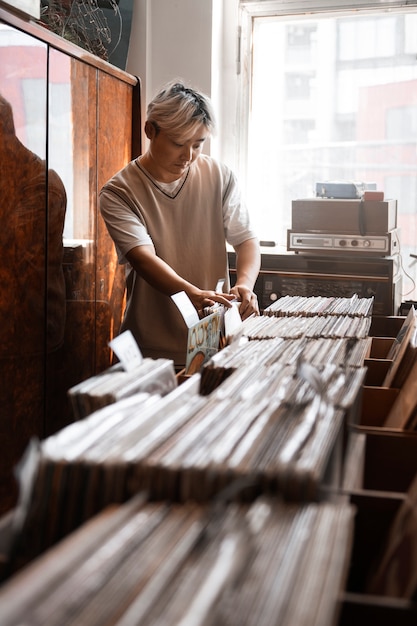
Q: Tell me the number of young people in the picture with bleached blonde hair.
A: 1